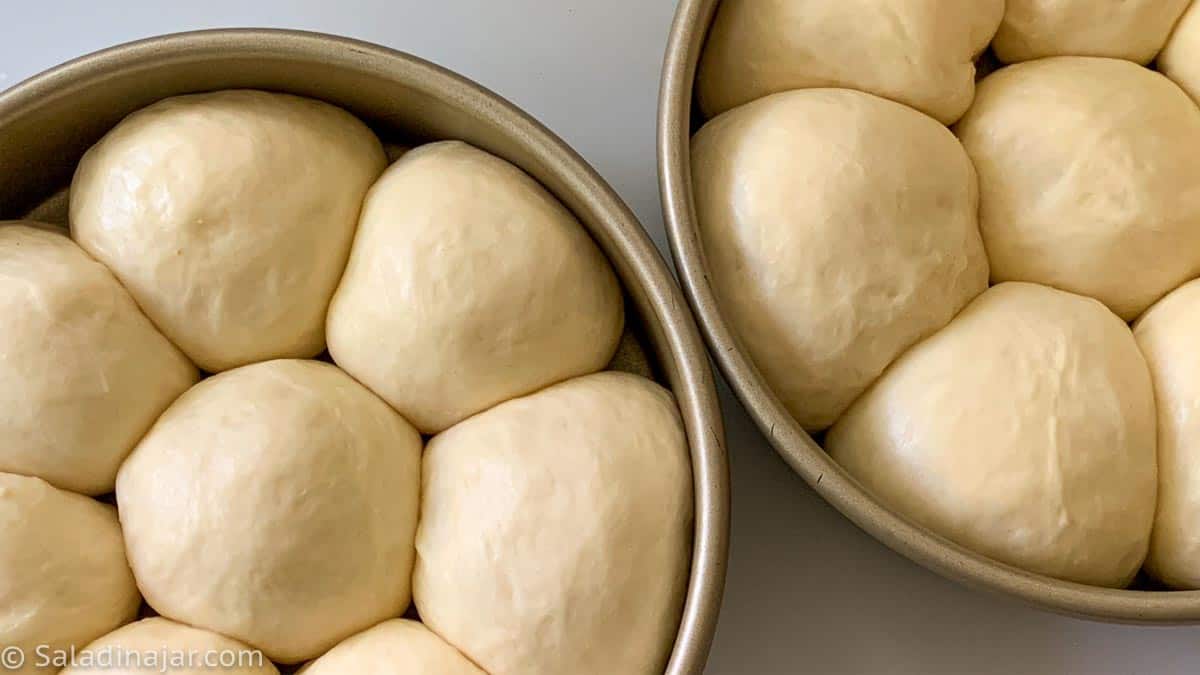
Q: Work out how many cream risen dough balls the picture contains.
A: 15